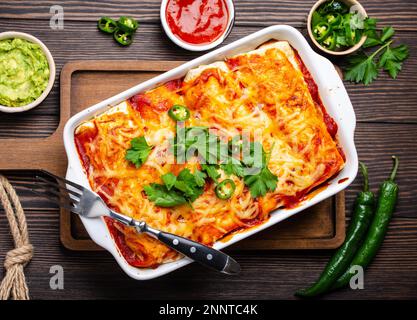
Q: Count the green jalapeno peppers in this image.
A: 2